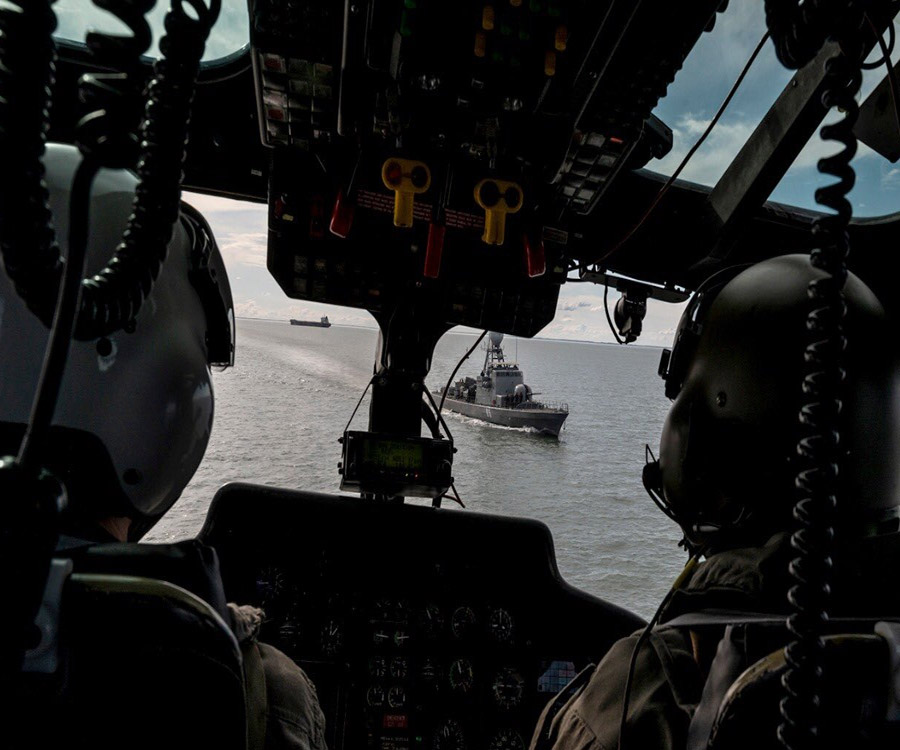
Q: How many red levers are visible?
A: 3